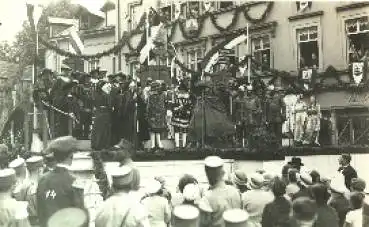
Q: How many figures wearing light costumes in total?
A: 3